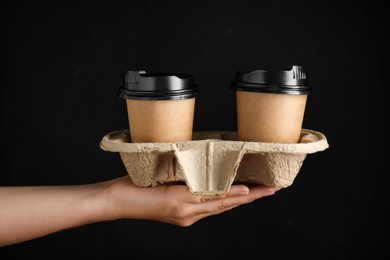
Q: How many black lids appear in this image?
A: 2